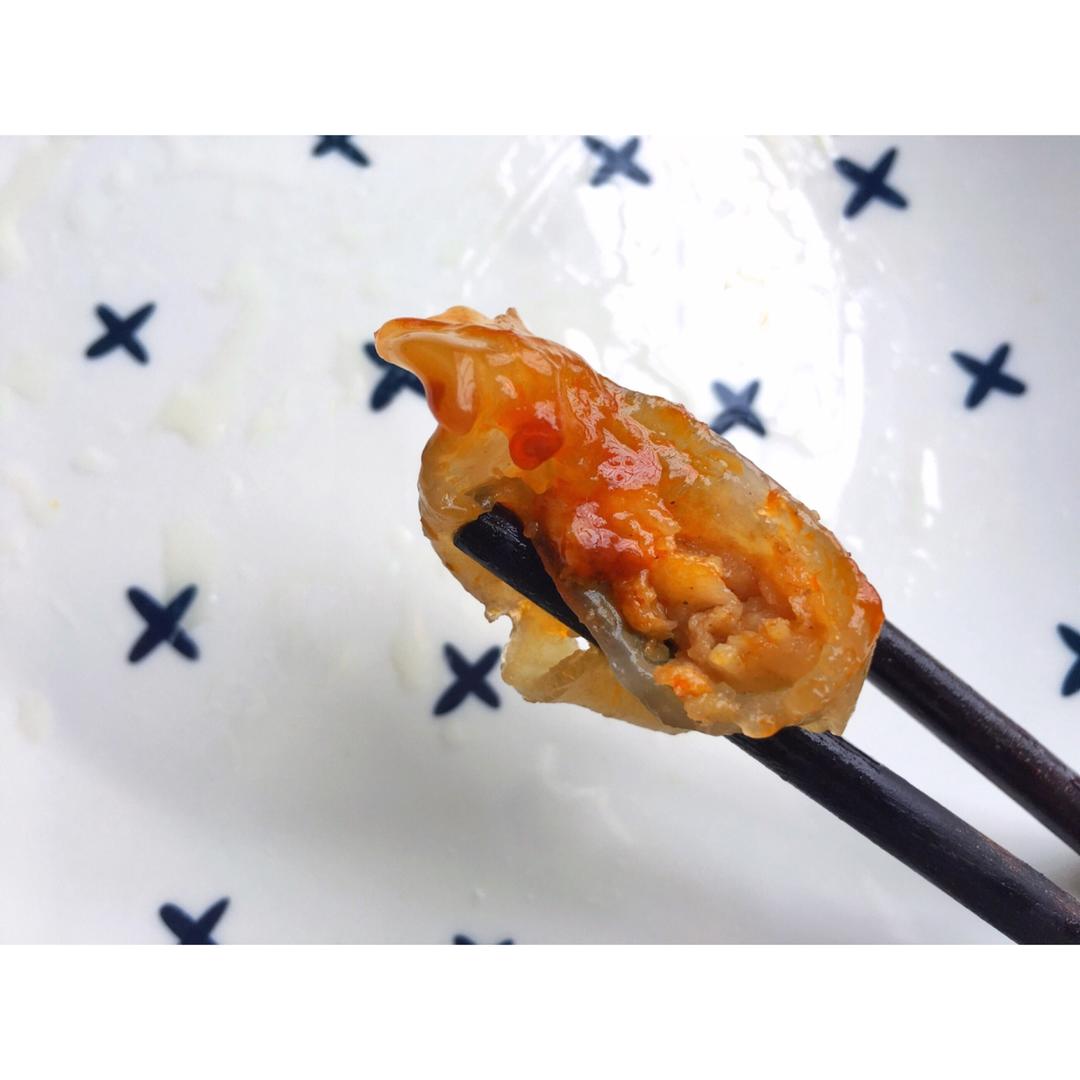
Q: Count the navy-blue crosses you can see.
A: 12